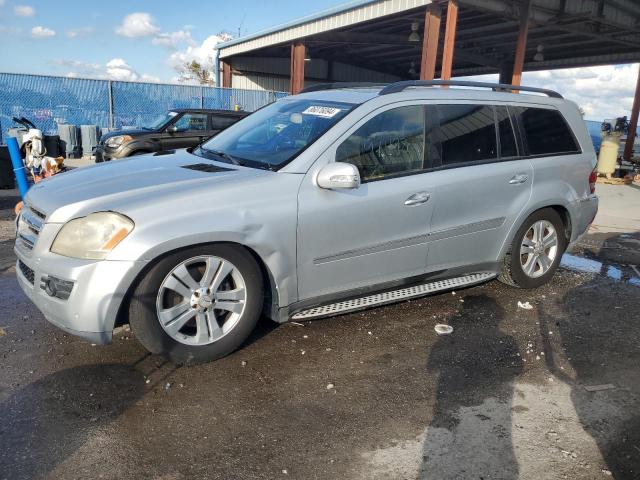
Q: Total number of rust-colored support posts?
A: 6